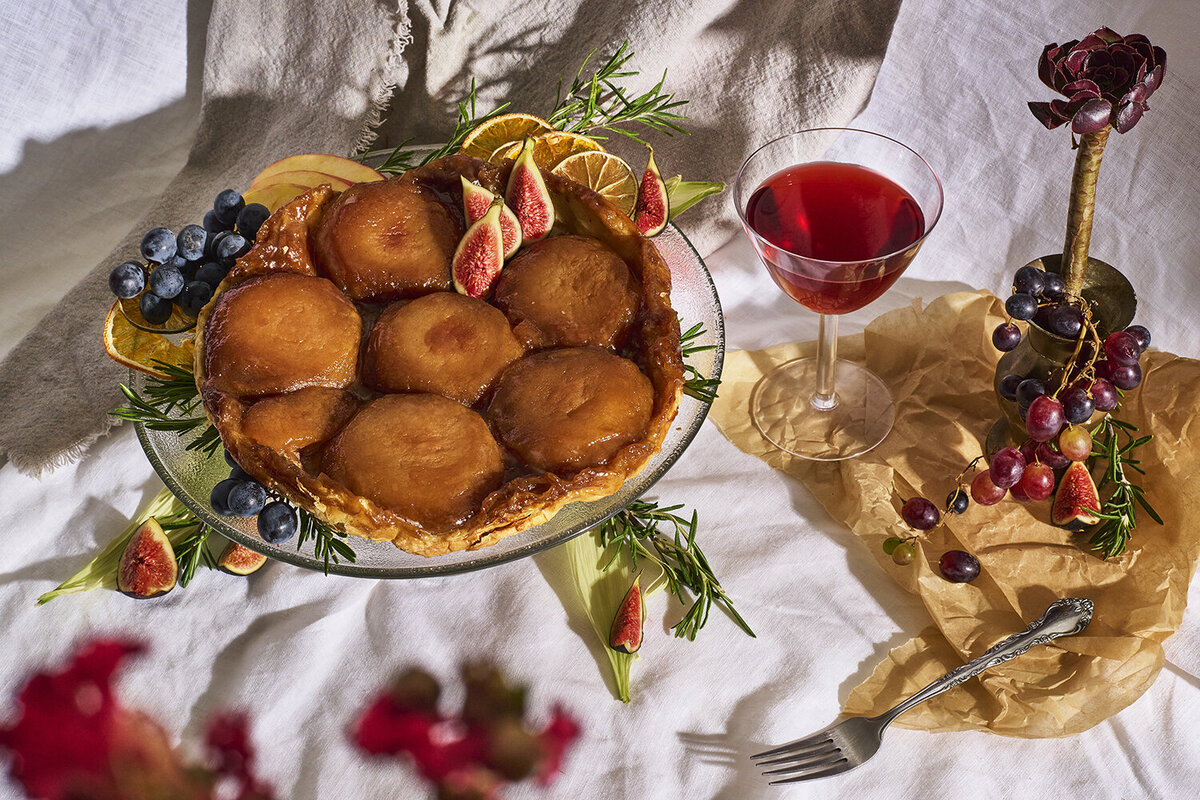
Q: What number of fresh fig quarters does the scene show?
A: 8